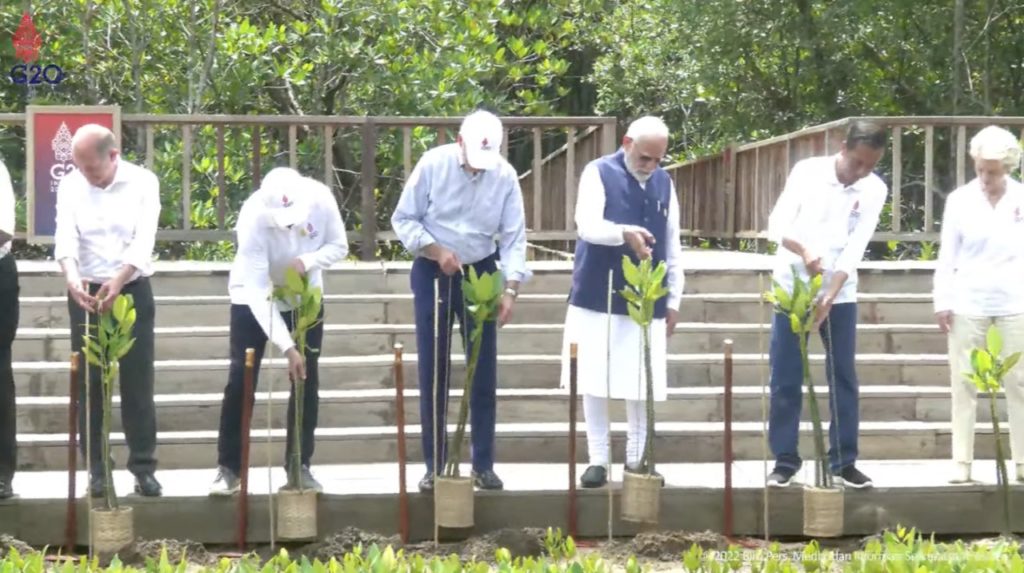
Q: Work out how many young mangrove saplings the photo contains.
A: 6